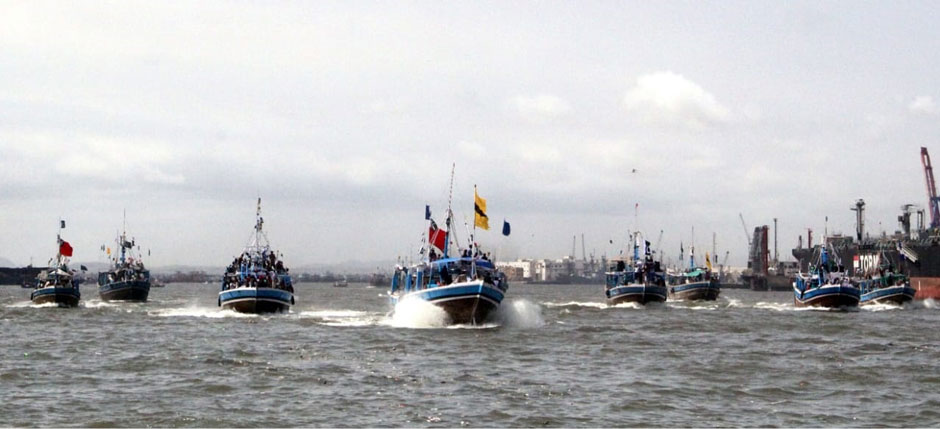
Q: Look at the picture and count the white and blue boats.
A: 8